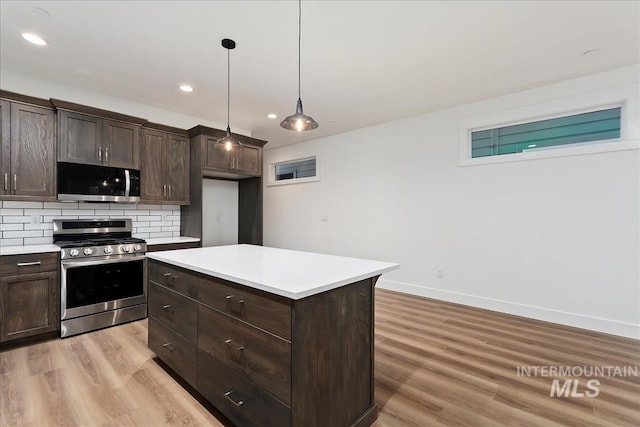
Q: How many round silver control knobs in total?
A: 5